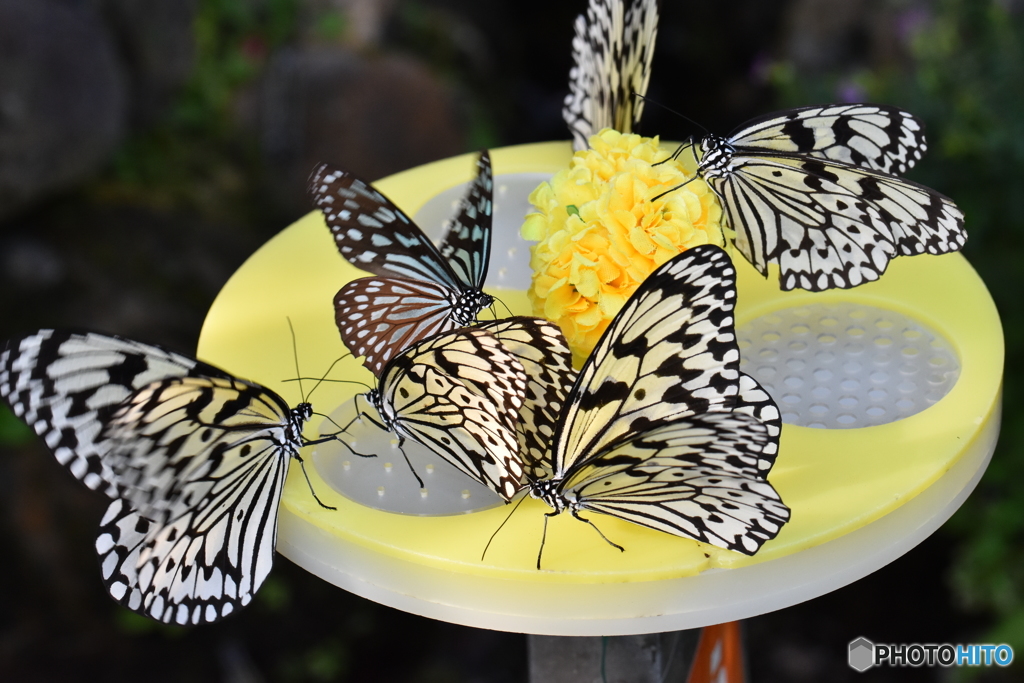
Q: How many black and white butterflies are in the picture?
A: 5